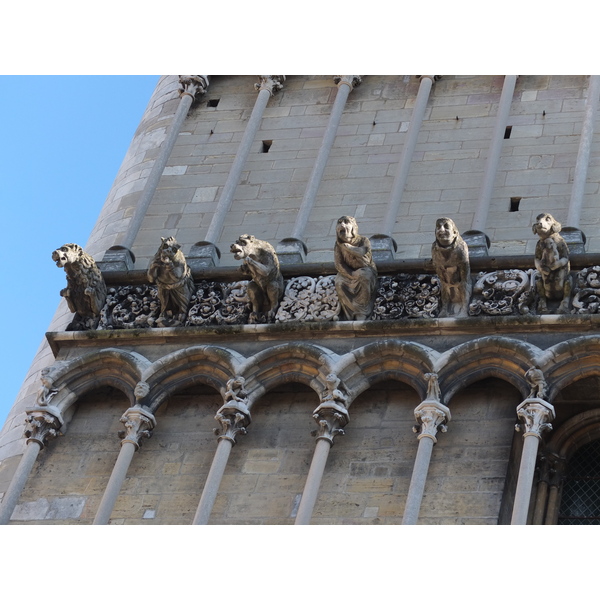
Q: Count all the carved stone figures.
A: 6